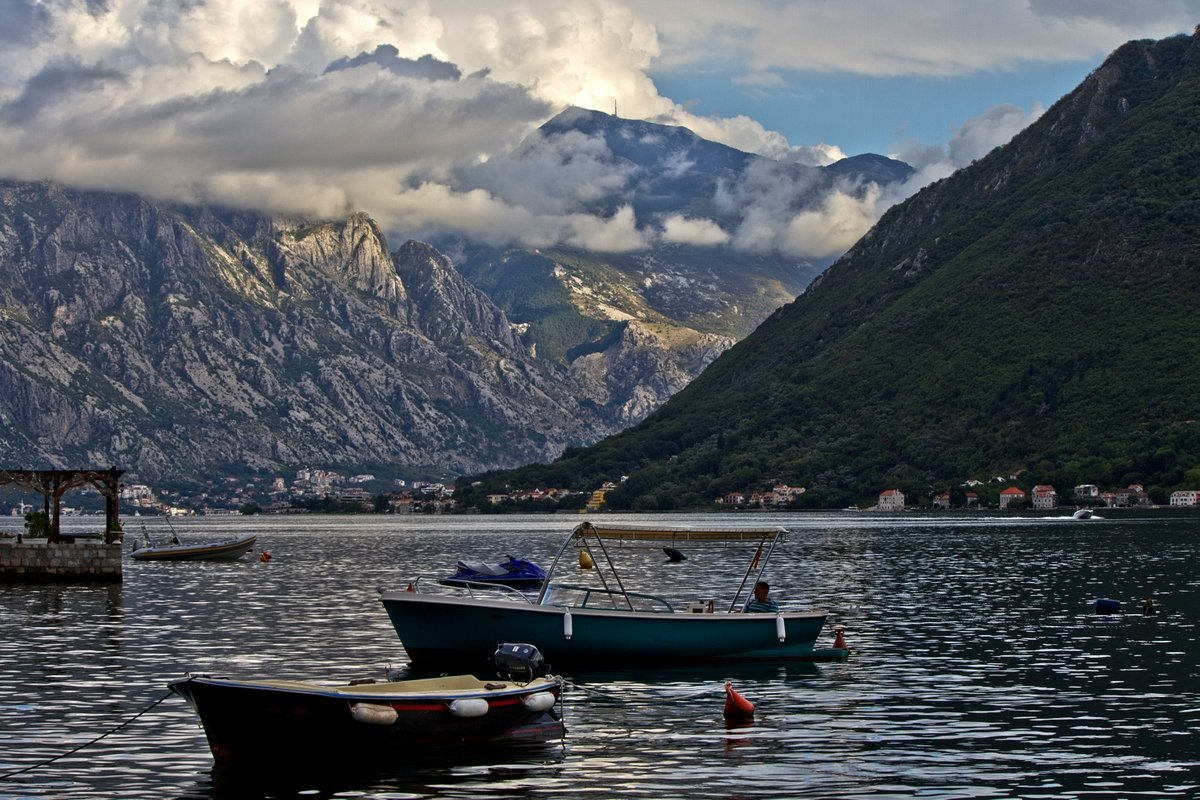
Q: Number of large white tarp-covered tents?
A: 0